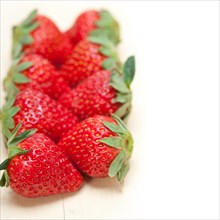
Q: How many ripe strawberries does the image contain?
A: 8